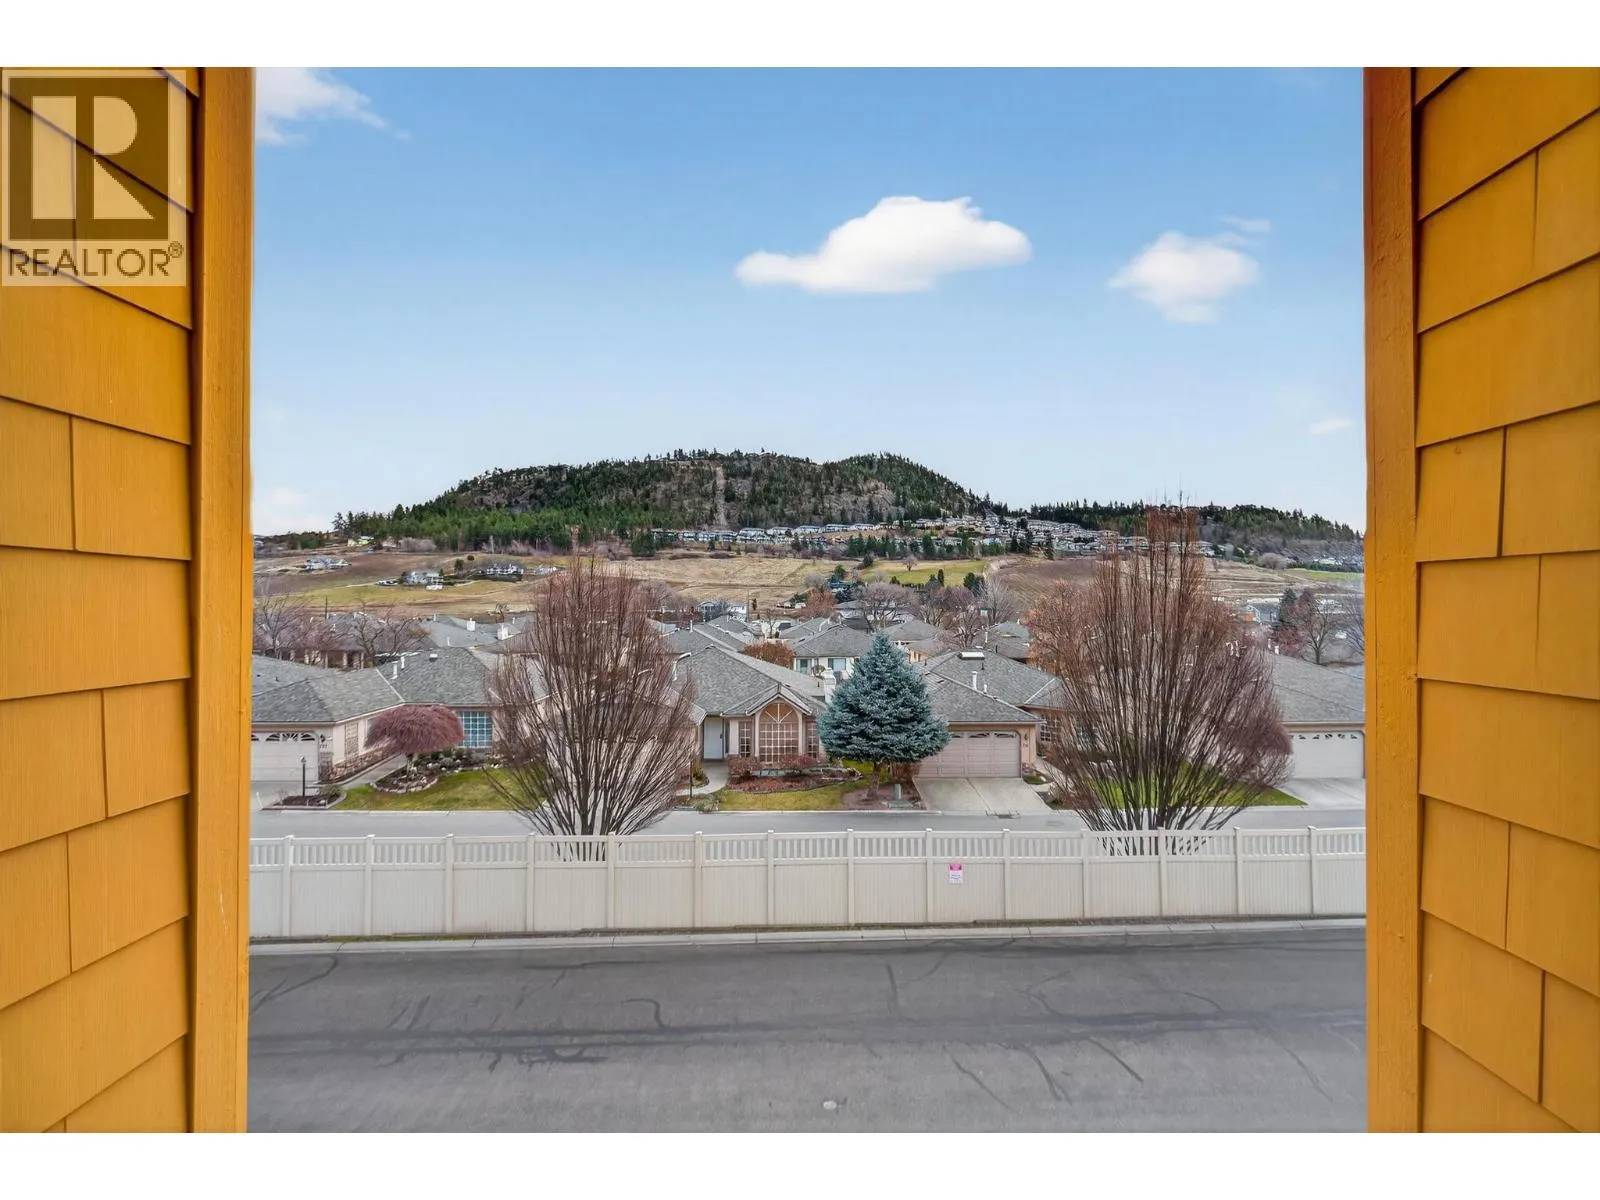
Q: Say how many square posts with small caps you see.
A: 14